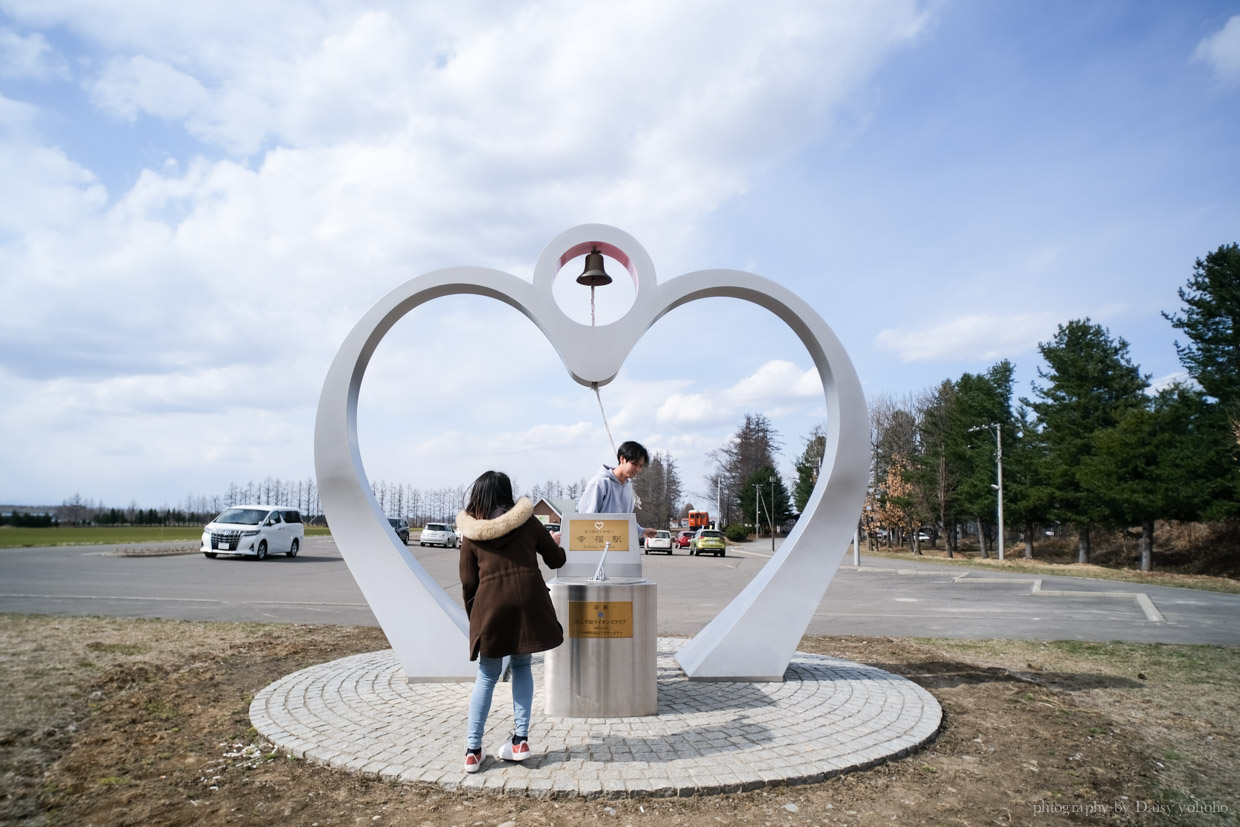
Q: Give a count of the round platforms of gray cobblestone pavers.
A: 1